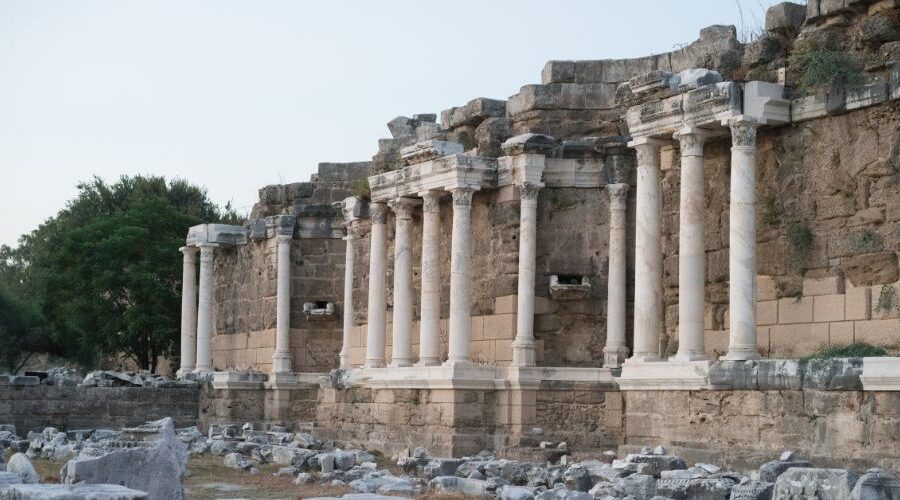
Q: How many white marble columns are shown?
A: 13